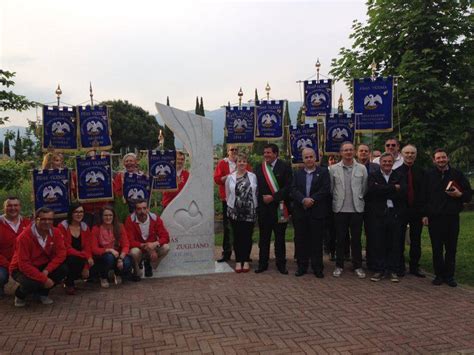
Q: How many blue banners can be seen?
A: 12